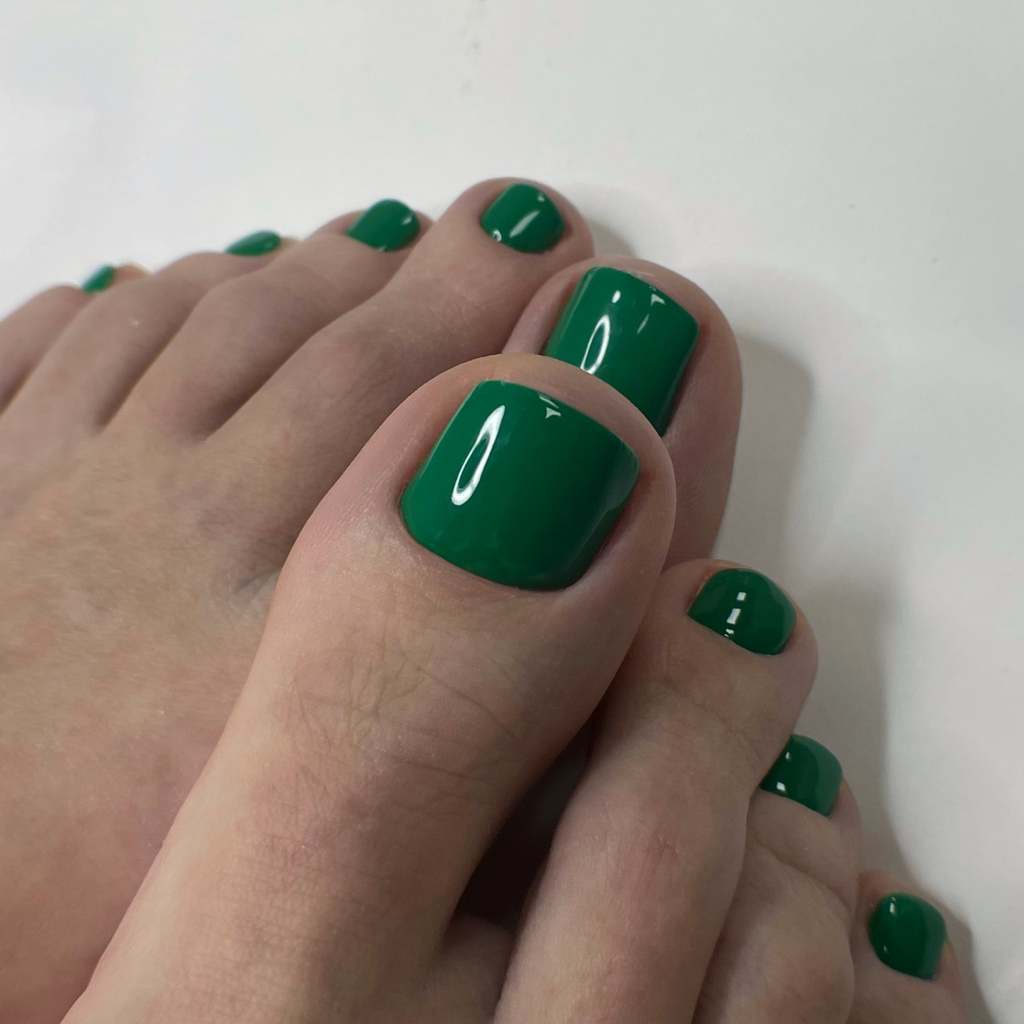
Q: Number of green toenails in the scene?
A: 9